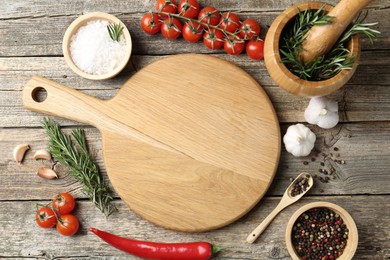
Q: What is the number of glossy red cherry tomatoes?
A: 14